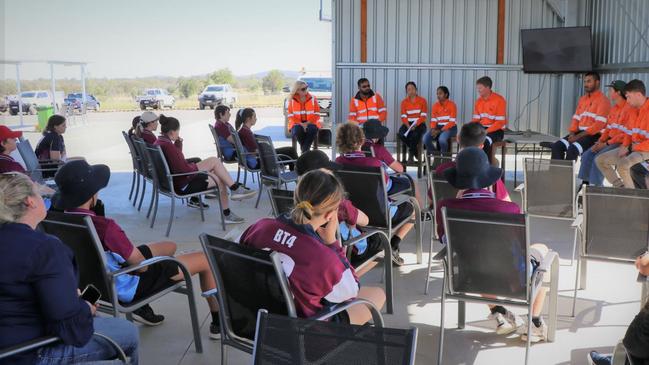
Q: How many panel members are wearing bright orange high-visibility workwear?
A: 8